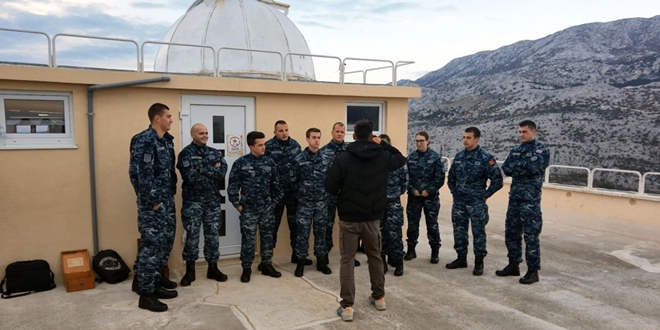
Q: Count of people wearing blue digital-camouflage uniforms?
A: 10